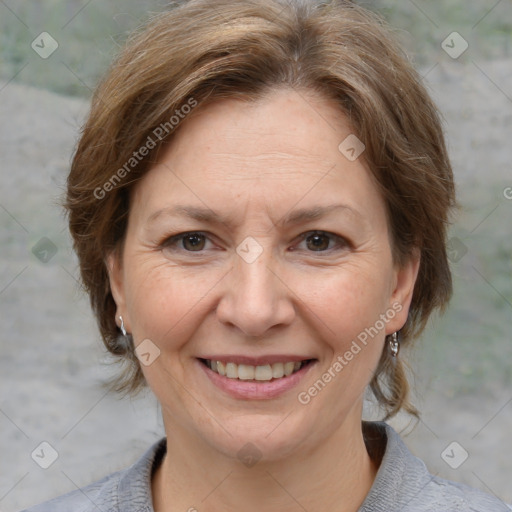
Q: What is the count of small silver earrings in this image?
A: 2